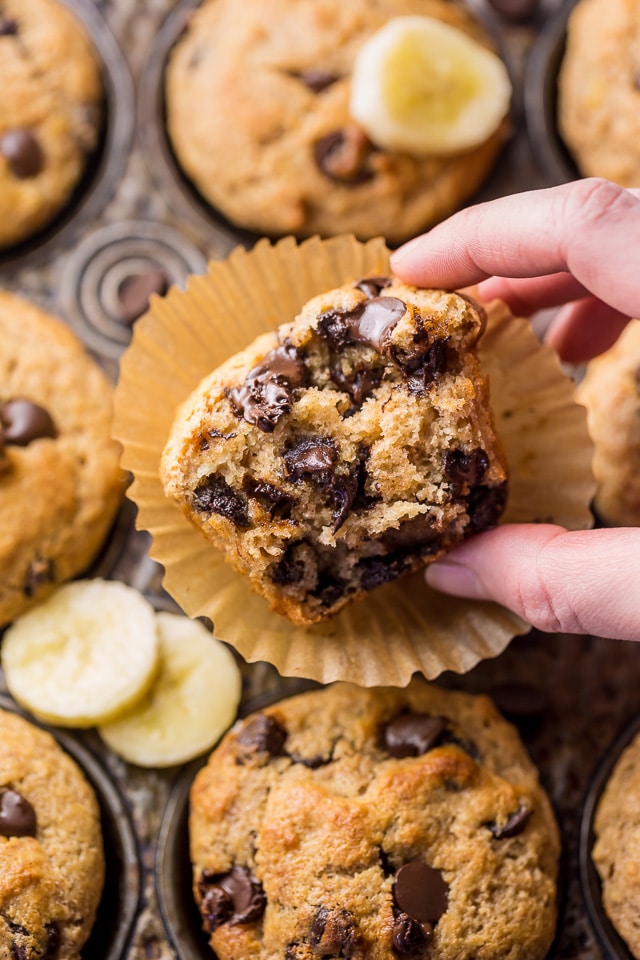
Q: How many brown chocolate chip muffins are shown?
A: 9